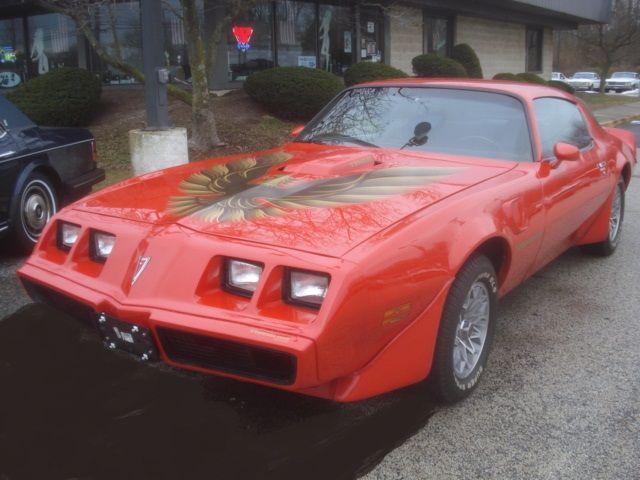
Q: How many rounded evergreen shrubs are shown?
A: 8